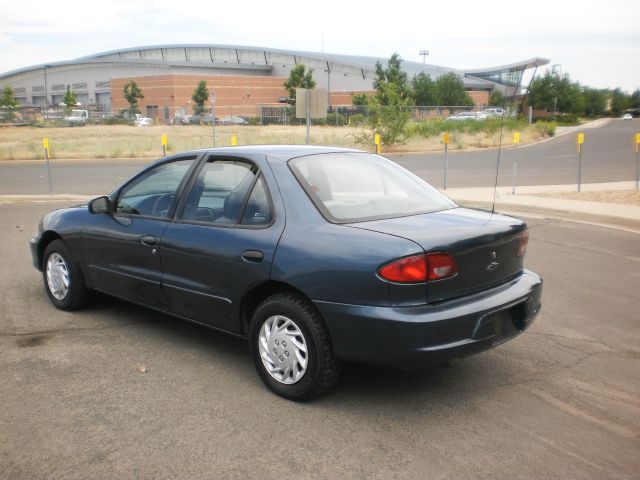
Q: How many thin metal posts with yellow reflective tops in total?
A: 8